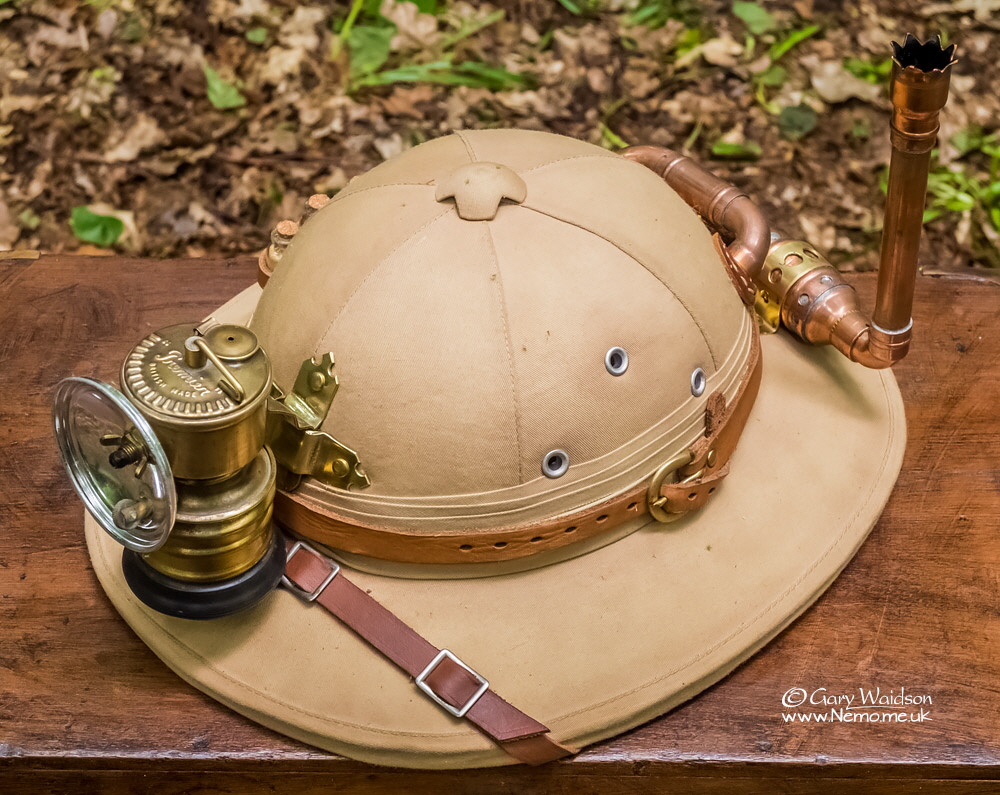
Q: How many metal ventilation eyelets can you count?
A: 3